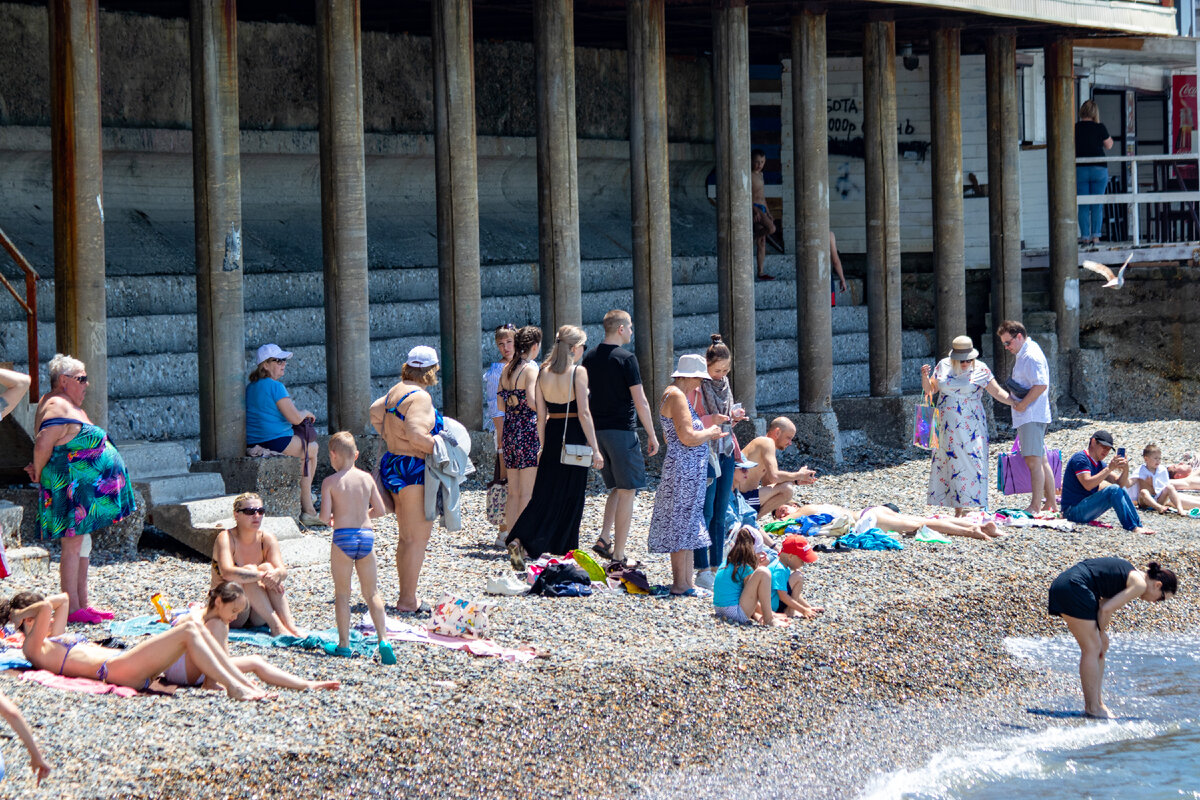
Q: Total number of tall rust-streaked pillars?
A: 12